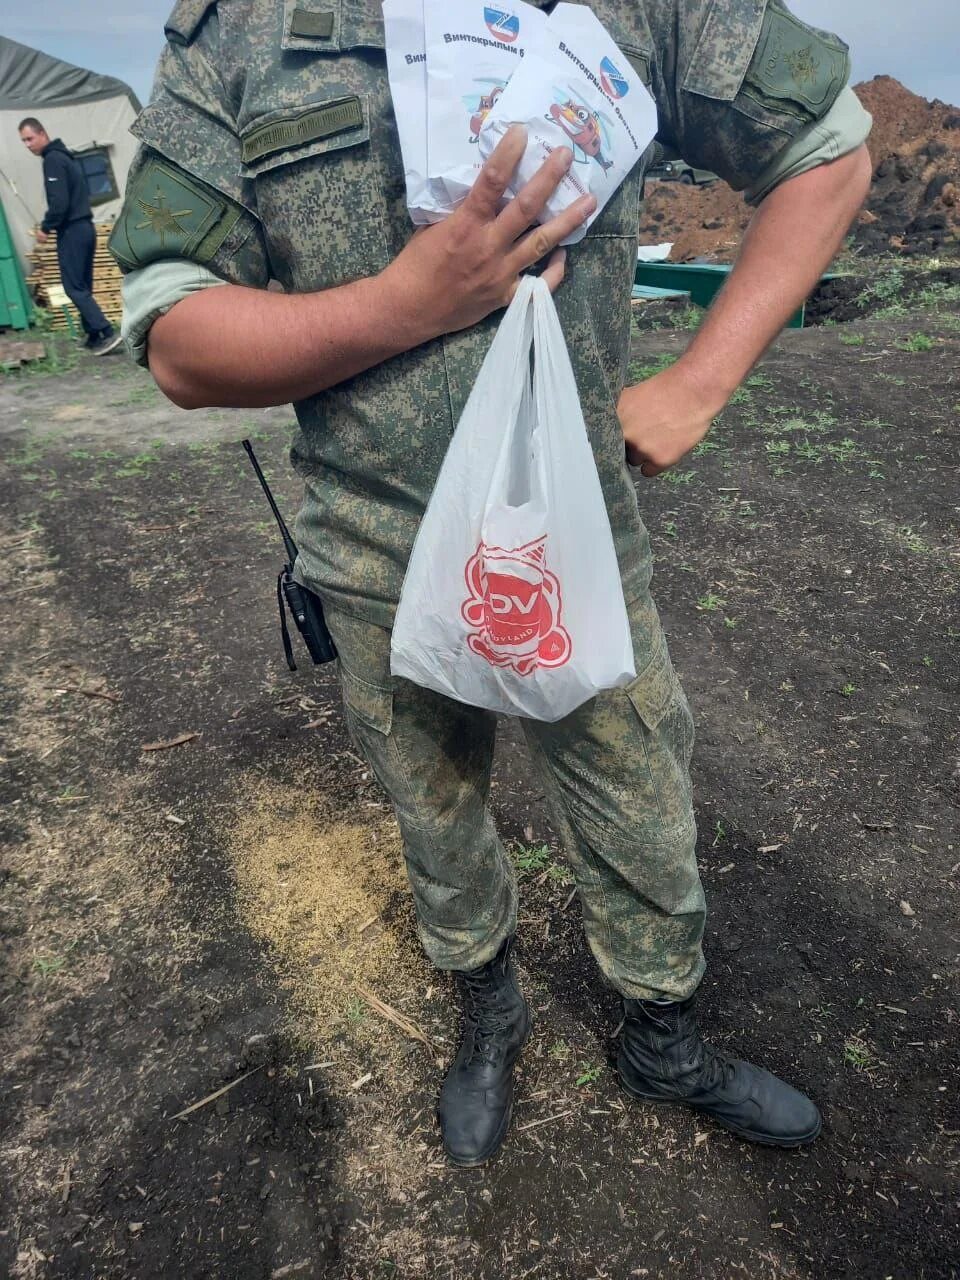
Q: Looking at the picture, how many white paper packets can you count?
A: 3